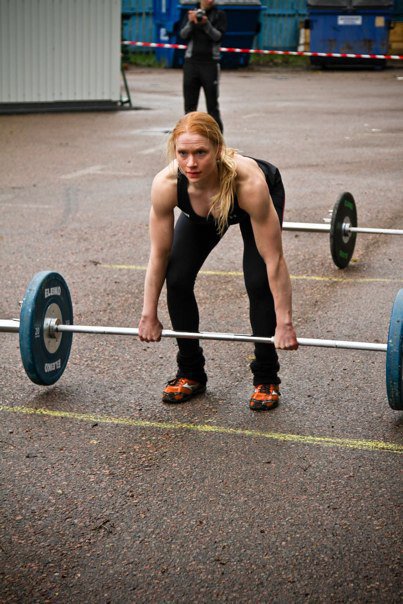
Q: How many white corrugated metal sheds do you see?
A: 1